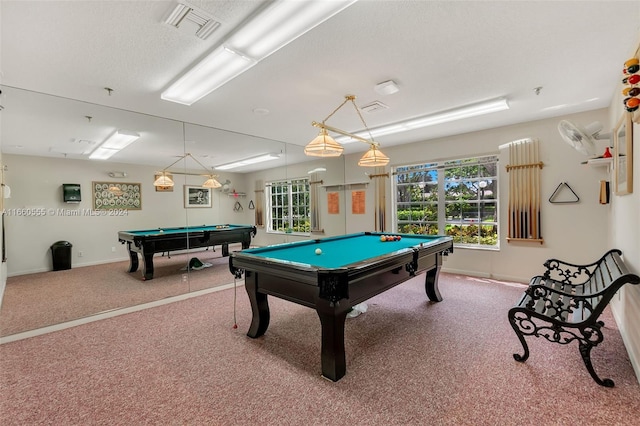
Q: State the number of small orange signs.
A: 2